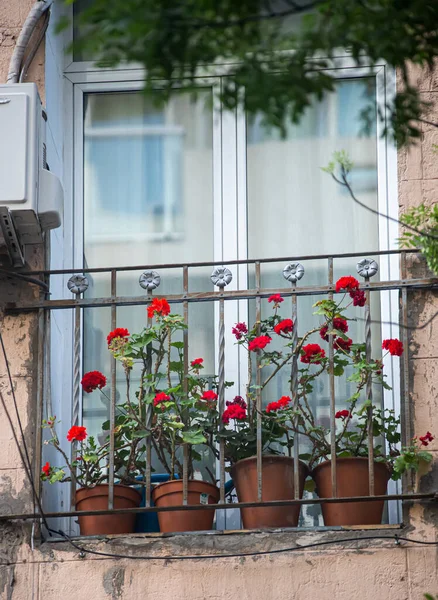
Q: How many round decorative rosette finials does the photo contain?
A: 5